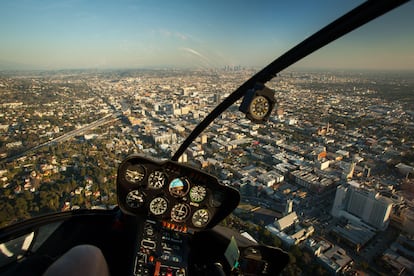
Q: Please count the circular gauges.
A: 9